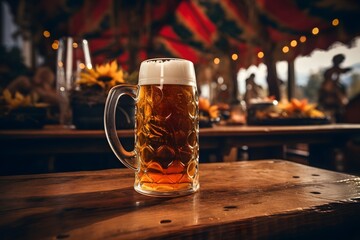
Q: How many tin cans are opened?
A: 0